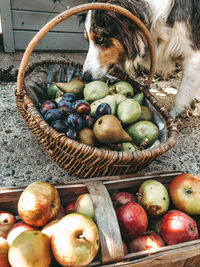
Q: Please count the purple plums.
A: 11